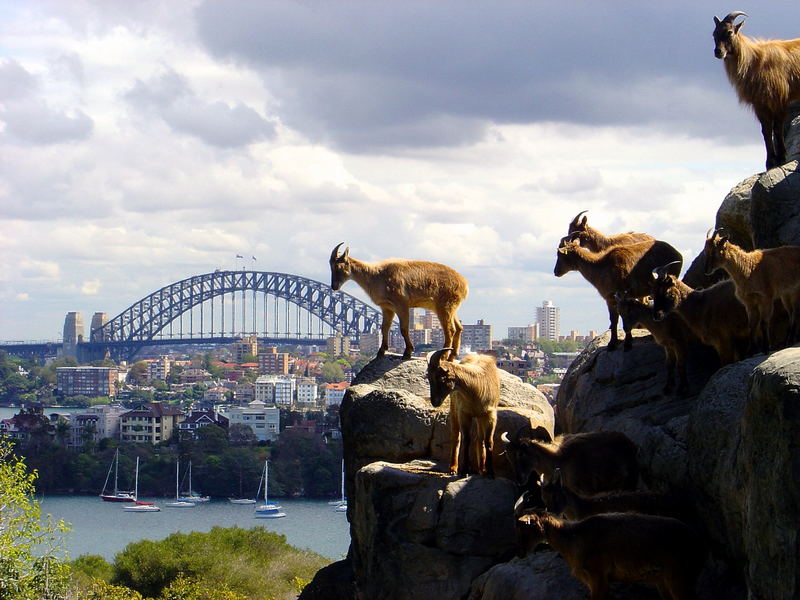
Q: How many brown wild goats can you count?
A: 11